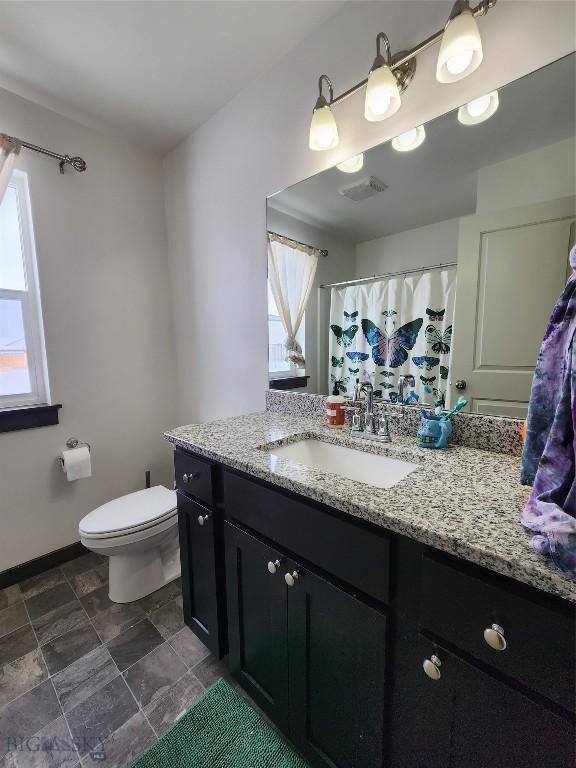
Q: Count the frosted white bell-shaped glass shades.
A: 3